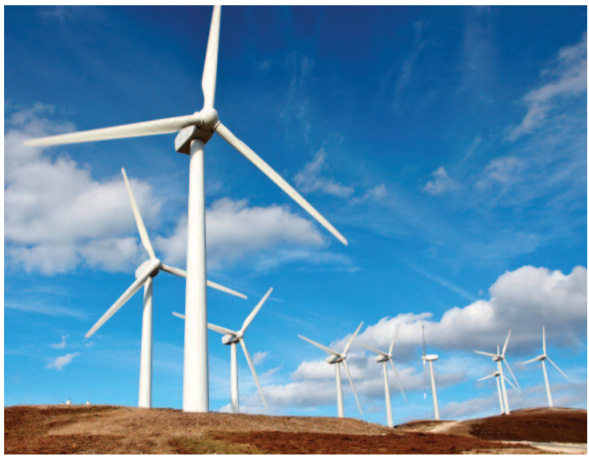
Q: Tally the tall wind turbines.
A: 9